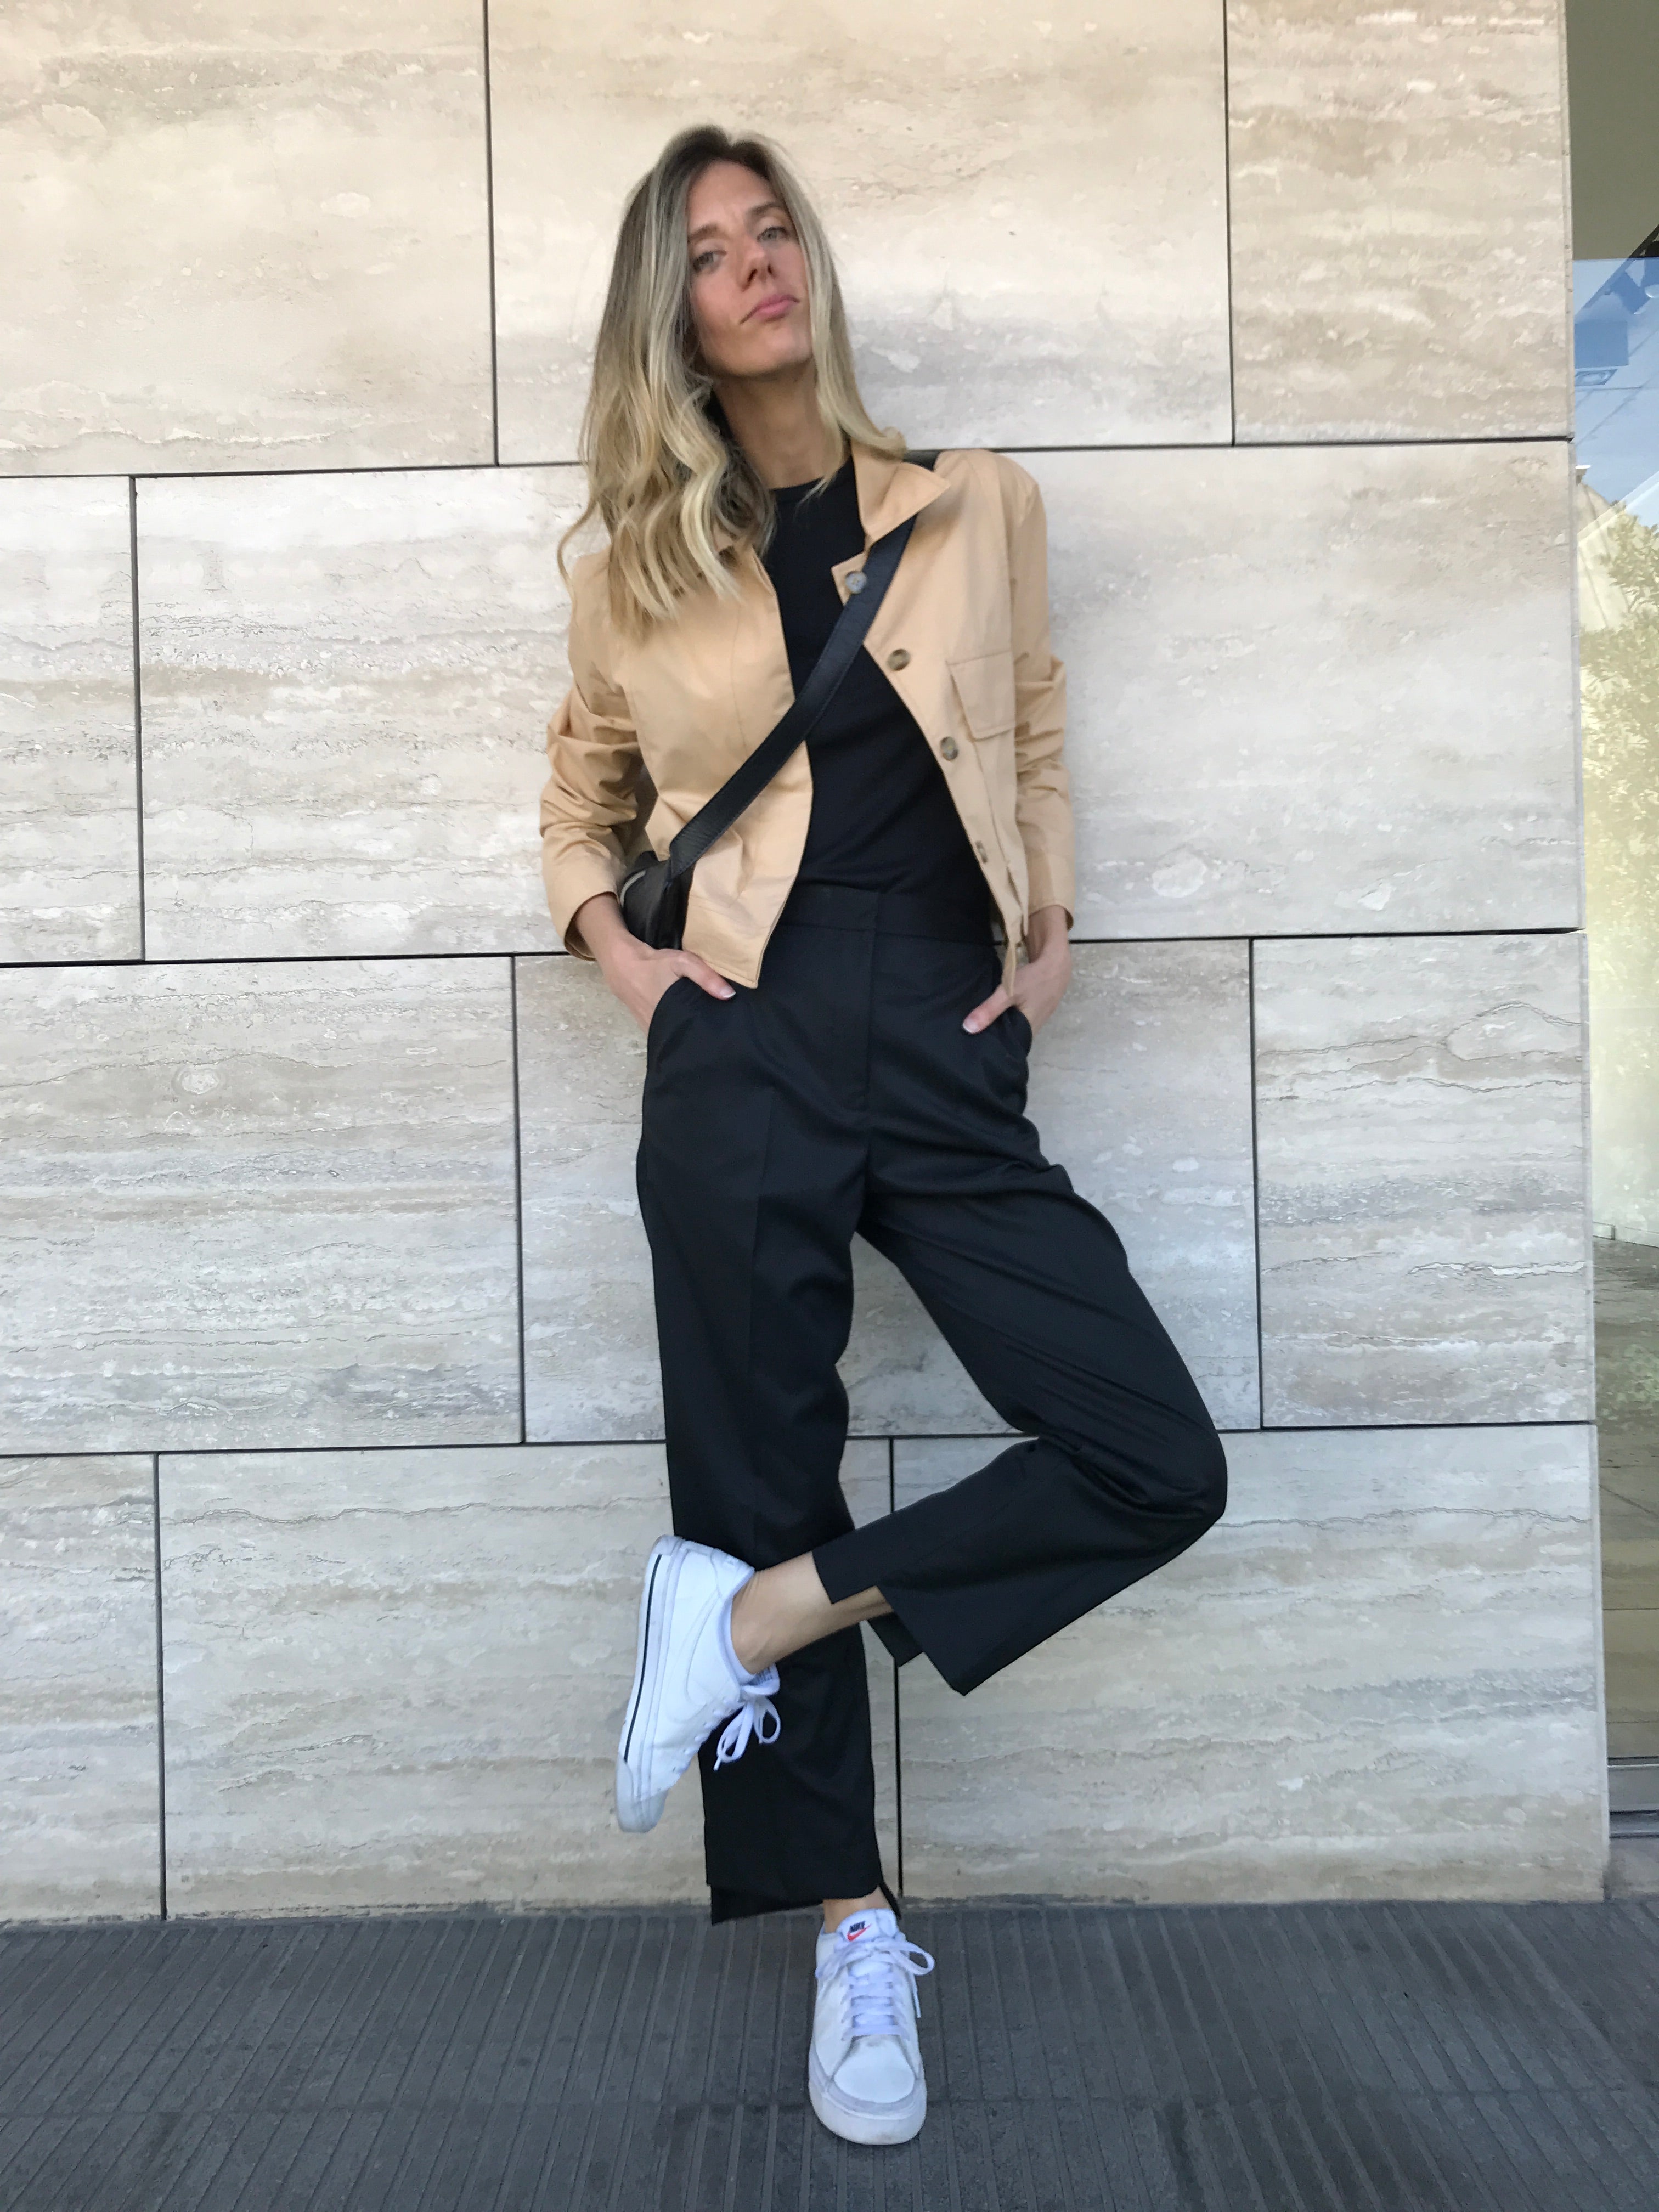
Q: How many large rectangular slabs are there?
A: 12